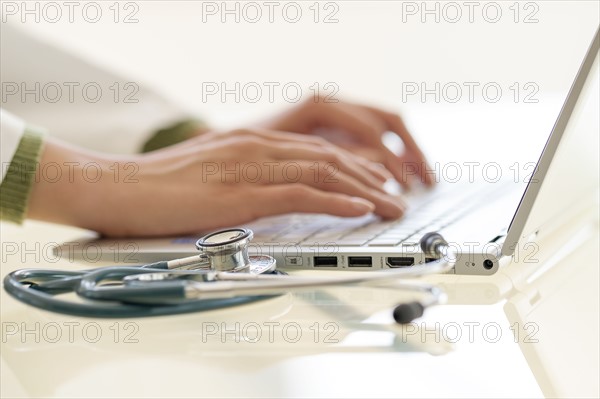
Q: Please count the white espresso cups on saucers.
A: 0